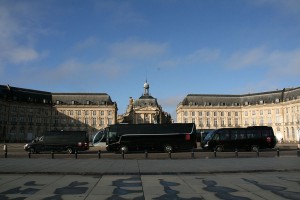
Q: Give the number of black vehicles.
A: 3